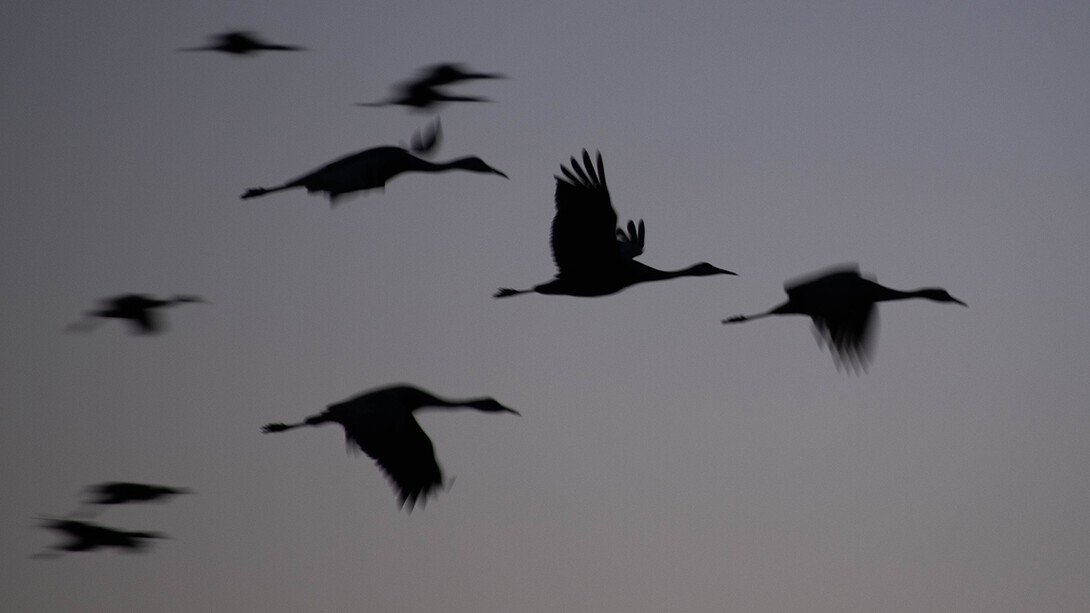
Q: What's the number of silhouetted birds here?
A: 10